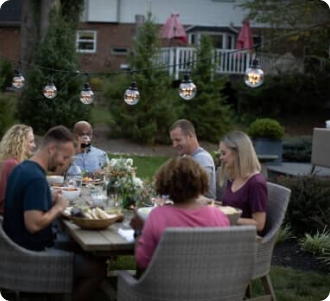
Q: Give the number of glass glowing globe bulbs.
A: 6